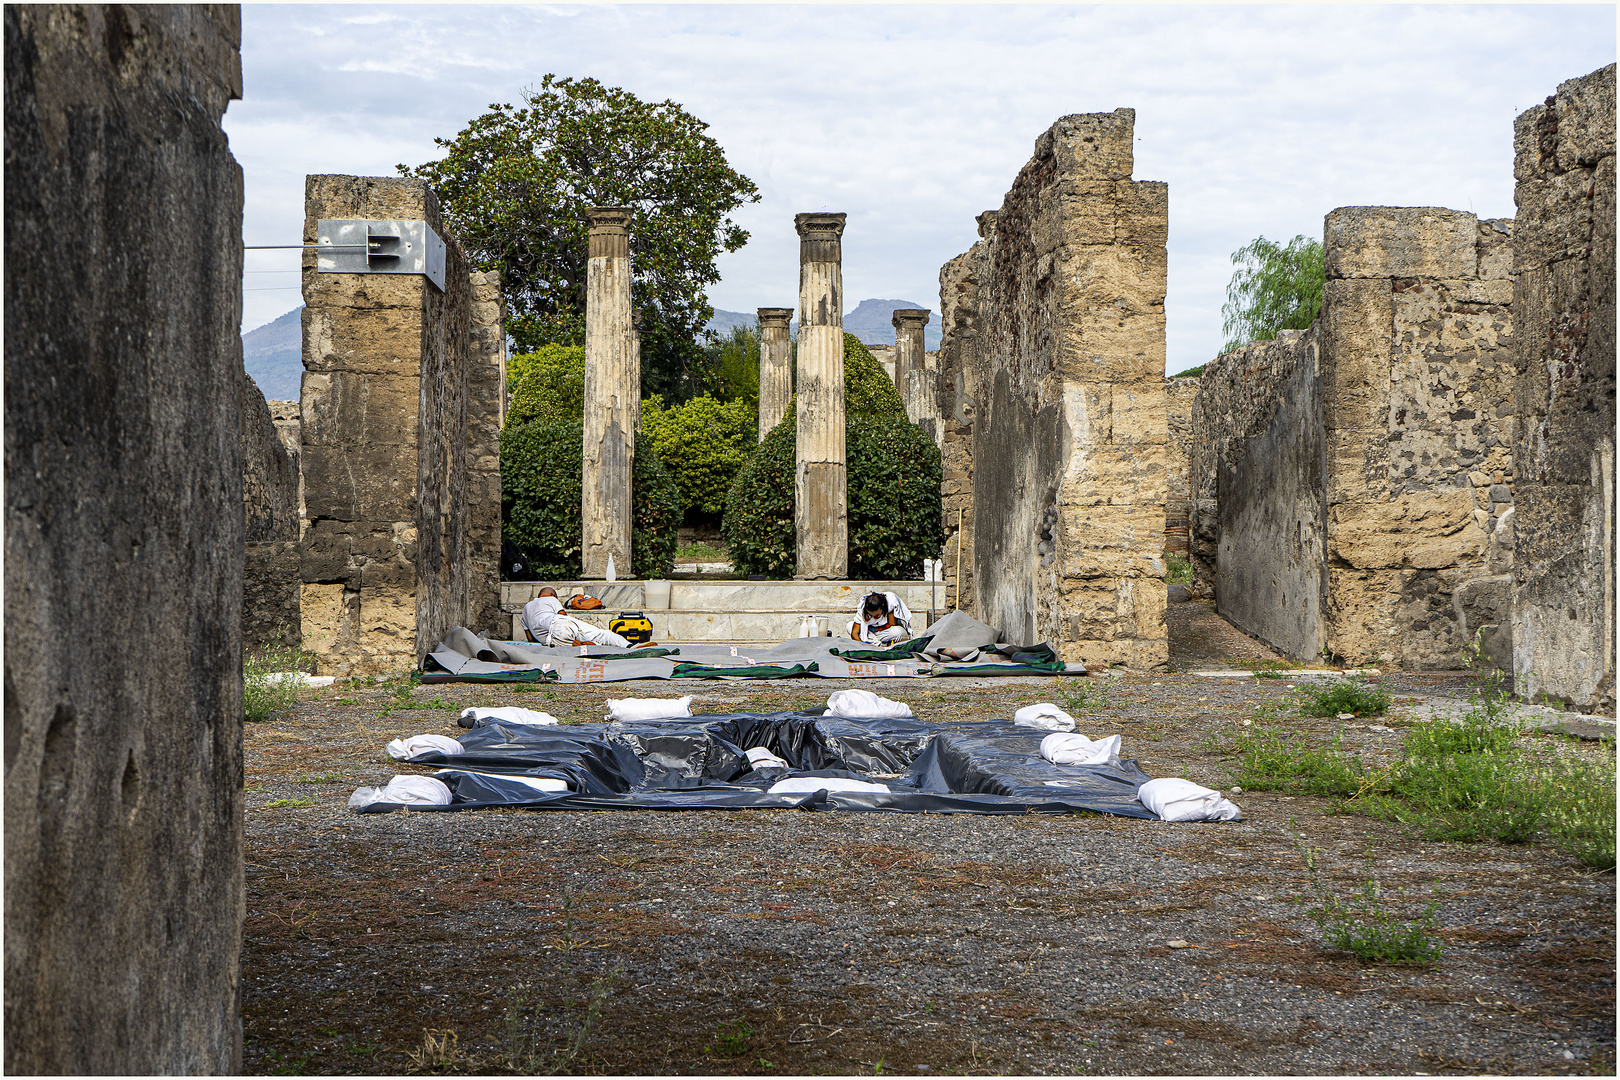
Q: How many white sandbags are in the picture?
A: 11